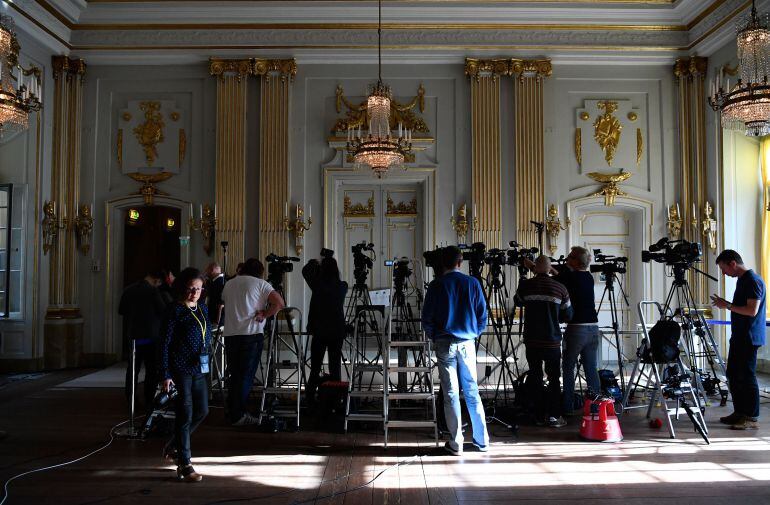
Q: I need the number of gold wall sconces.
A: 8